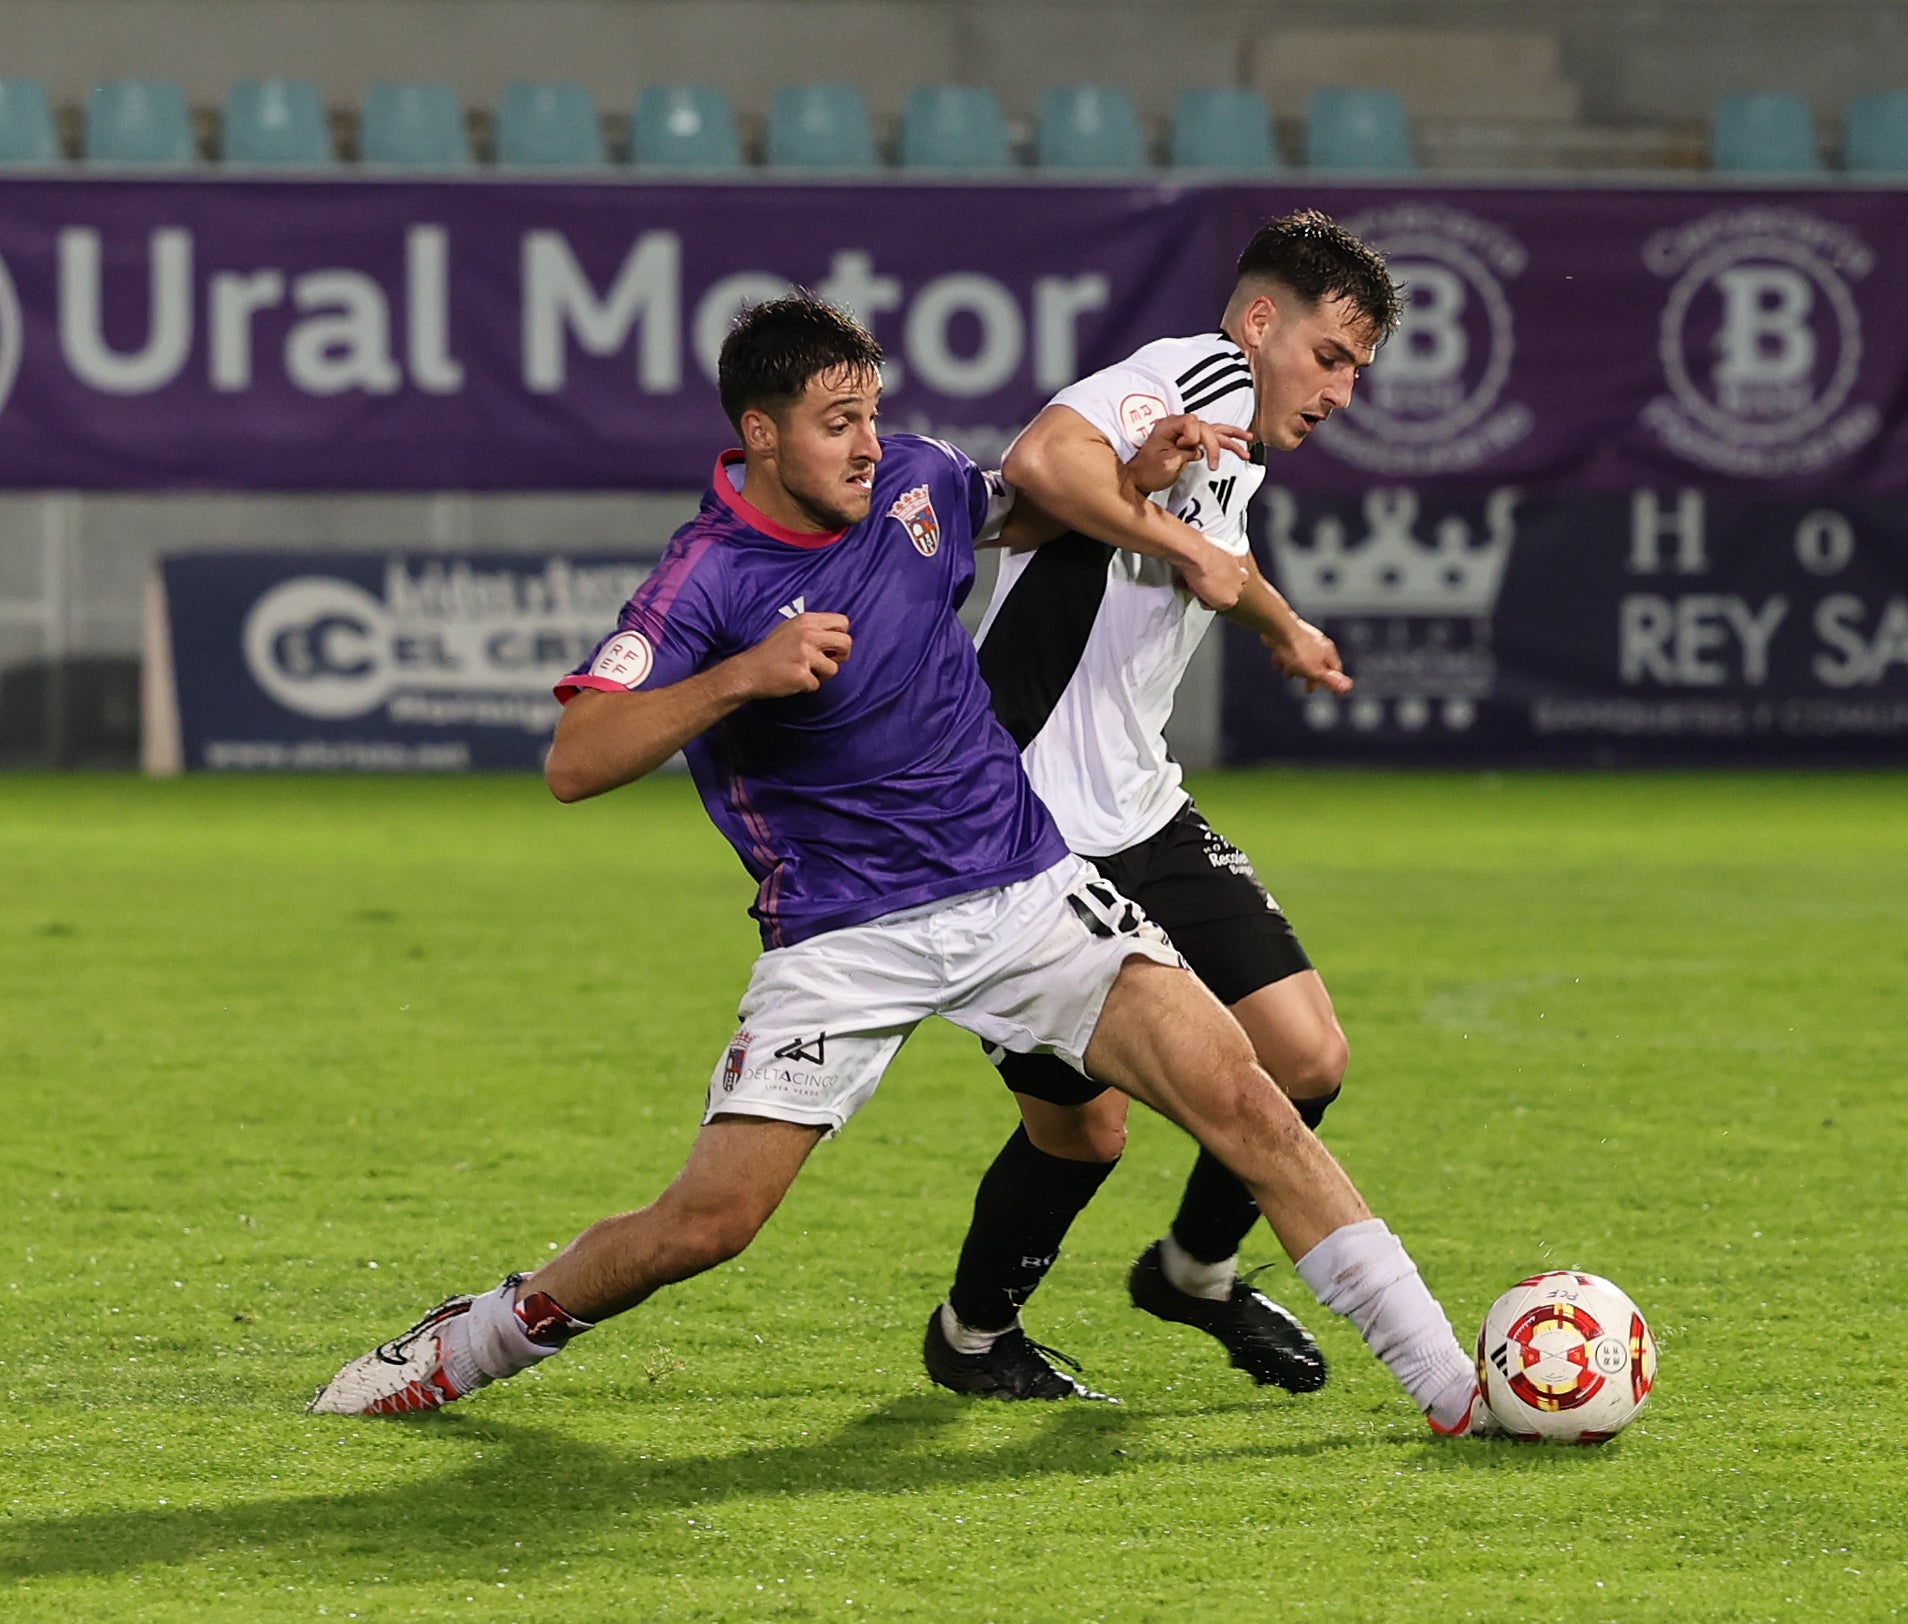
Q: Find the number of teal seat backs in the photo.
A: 13